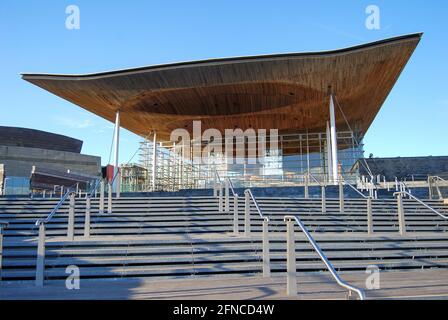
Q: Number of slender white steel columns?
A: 4